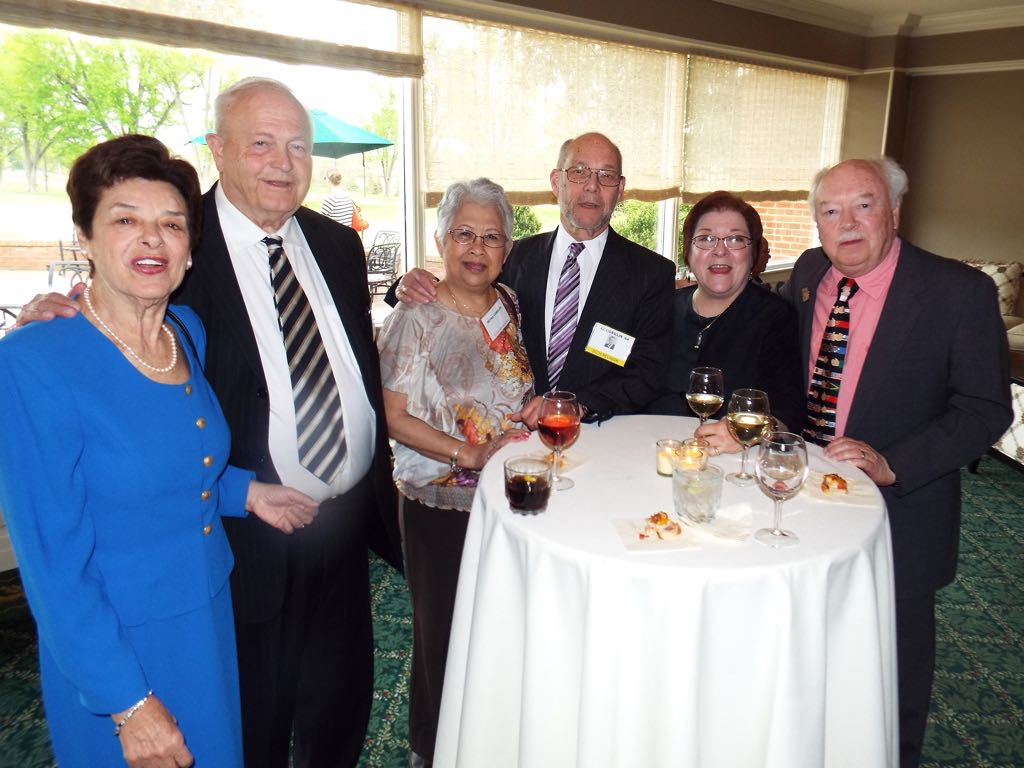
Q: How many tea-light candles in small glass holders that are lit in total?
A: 3